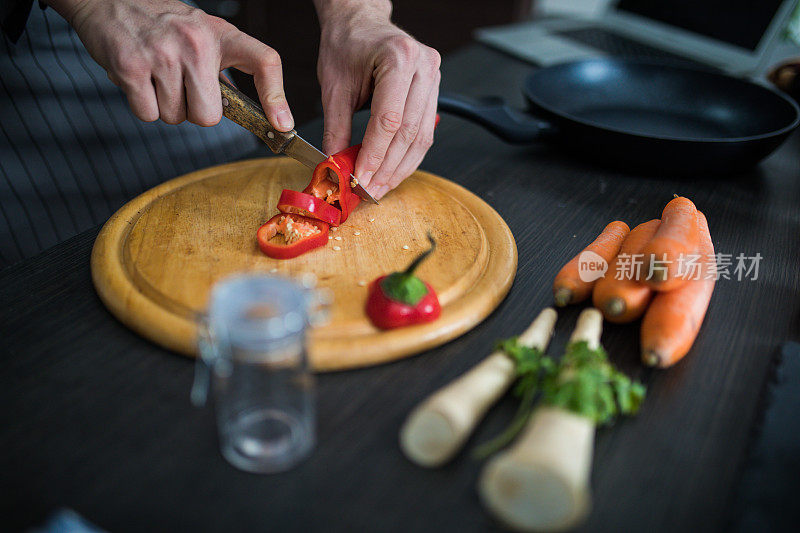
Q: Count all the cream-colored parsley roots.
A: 2